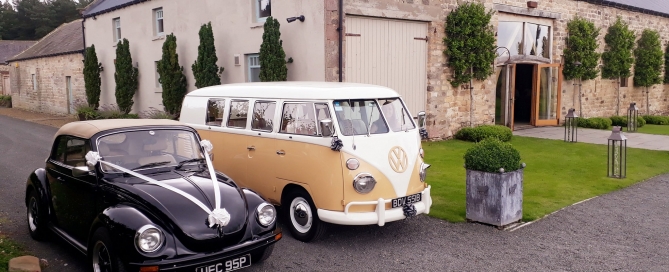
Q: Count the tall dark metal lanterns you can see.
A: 3